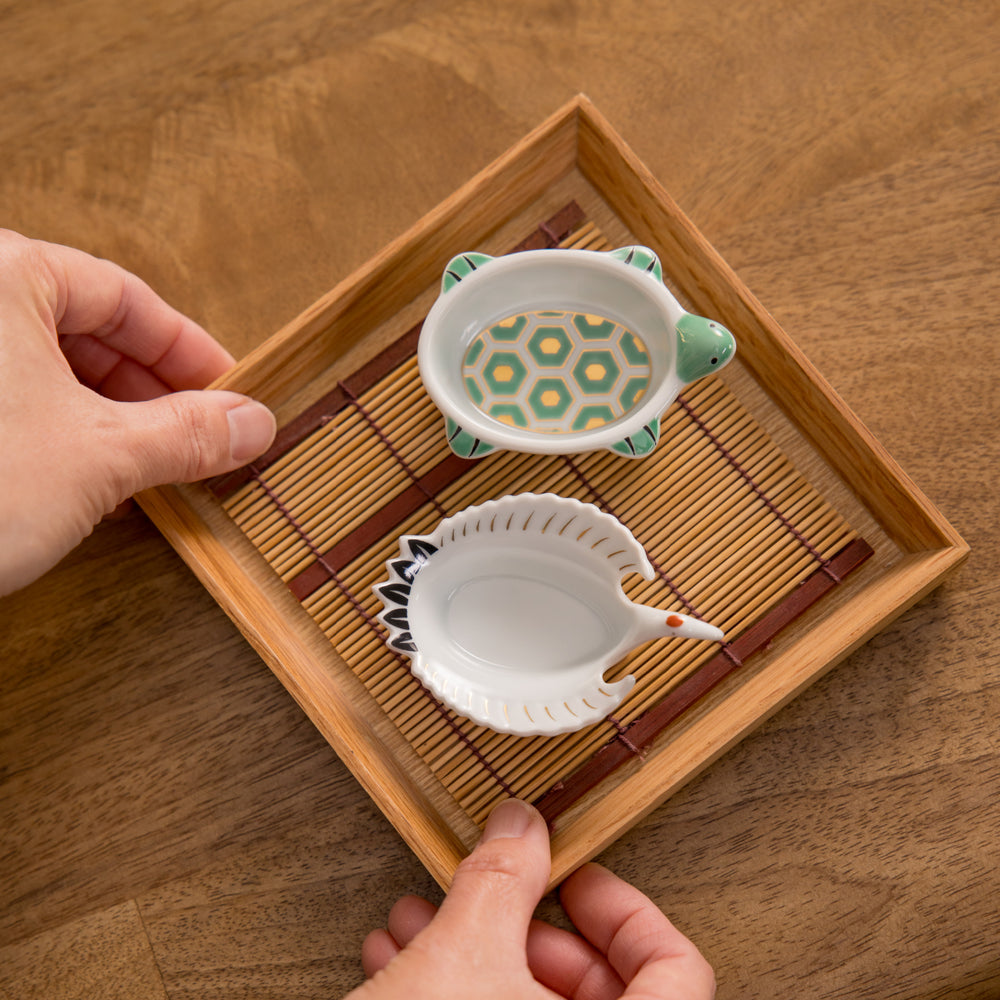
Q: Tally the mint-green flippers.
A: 4